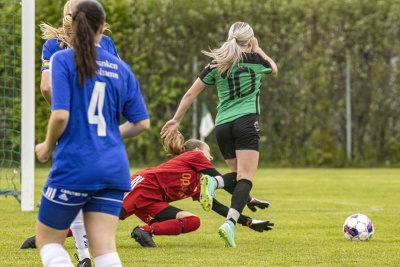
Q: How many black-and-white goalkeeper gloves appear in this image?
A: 2